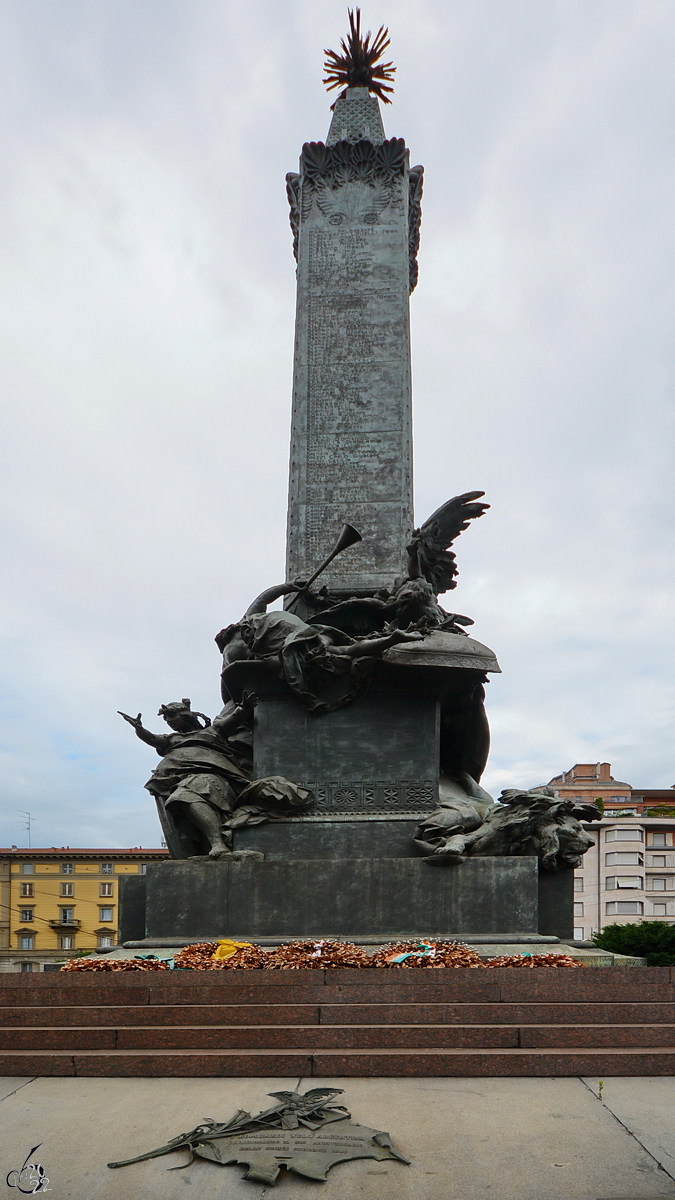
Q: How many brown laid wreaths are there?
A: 5